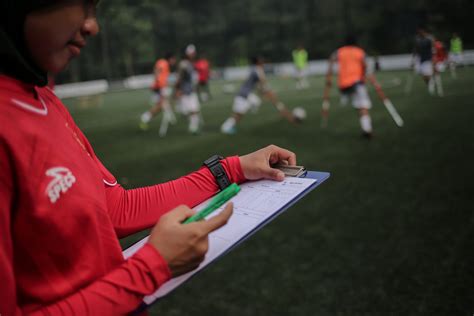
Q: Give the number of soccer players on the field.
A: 9